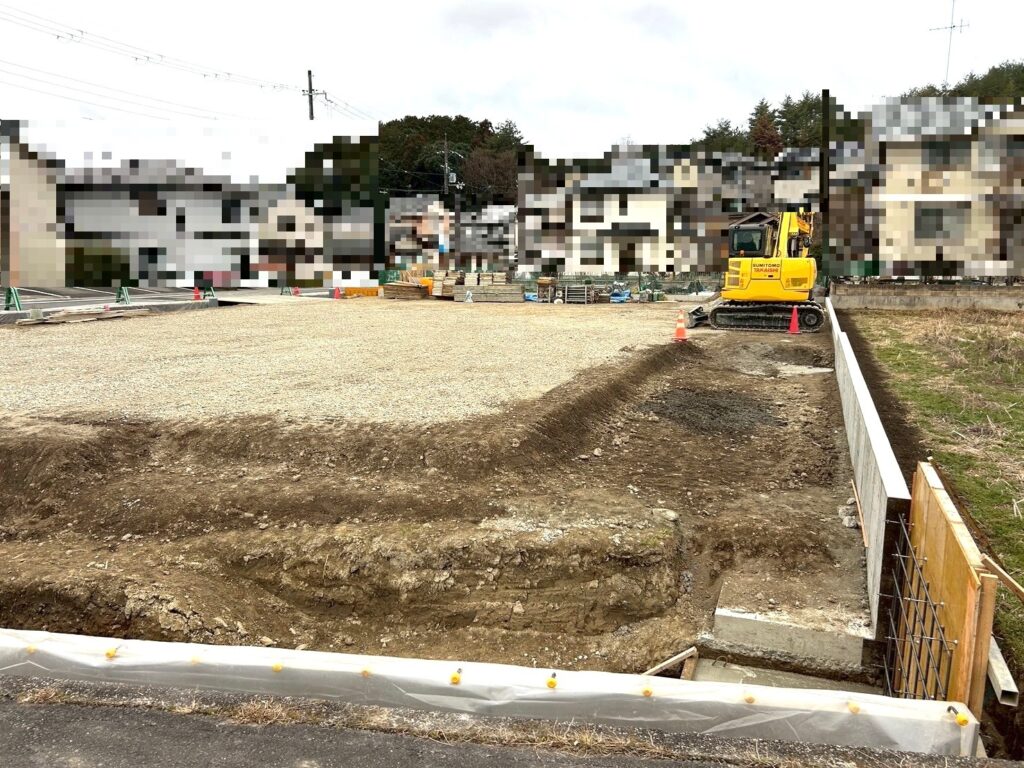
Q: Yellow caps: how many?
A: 11